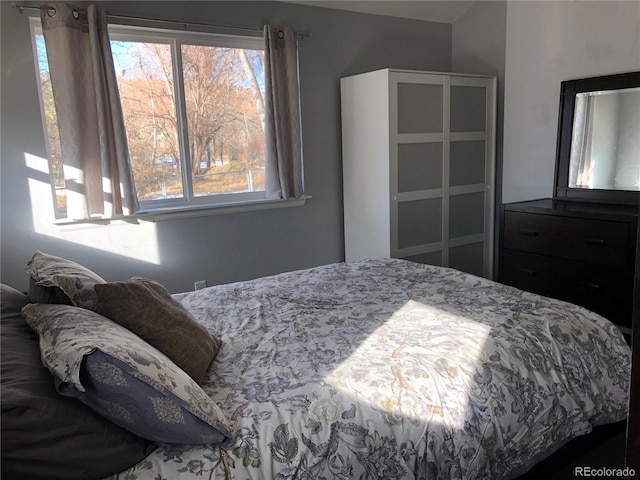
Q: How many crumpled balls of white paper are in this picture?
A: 0